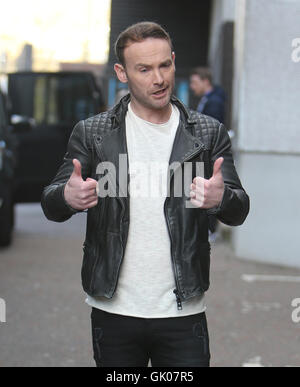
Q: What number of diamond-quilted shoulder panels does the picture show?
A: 2